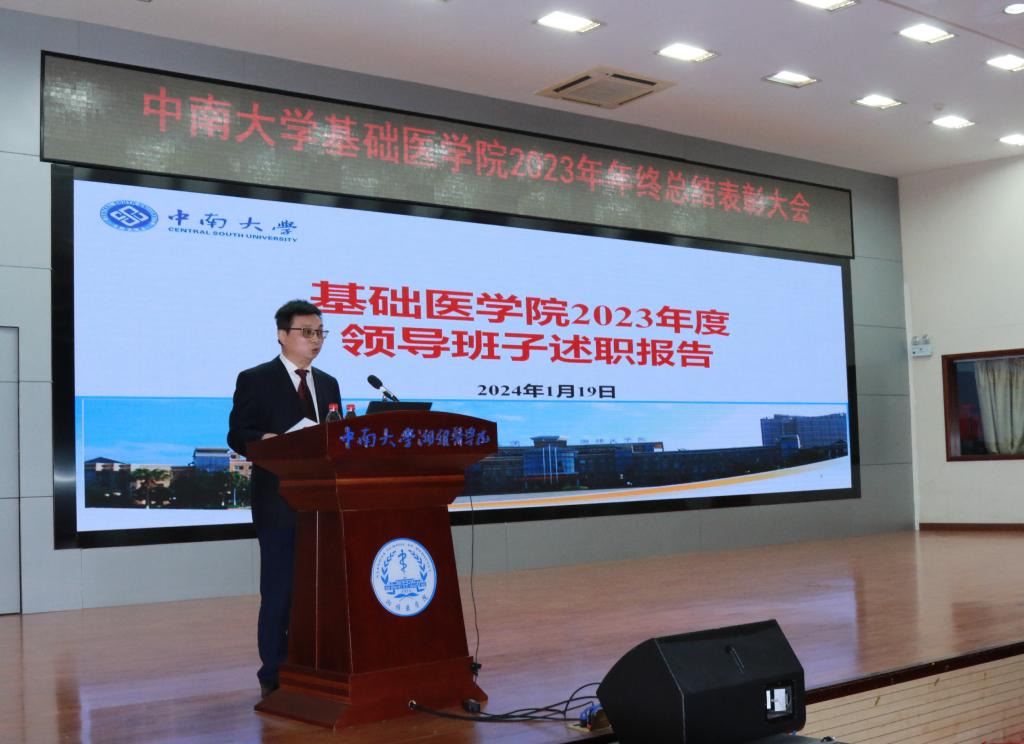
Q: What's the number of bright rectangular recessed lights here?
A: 9